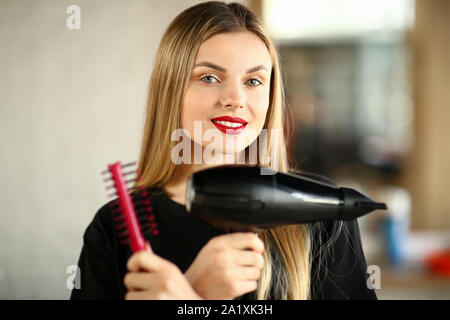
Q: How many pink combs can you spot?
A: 1